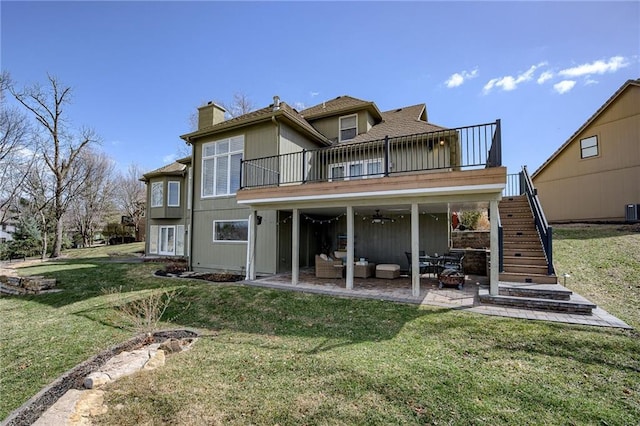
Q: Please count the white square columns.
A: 5